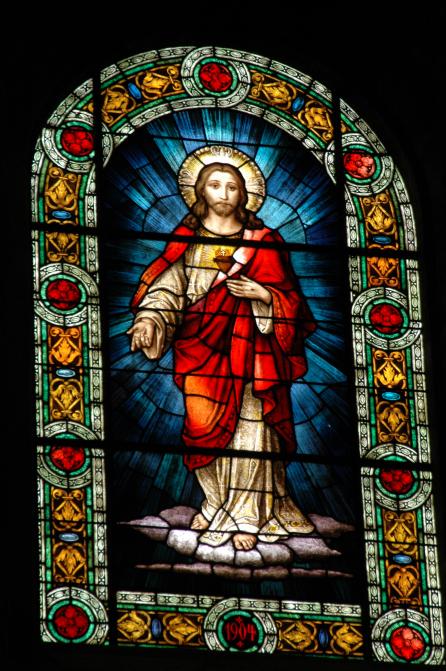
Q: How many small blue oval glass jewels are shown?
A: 10